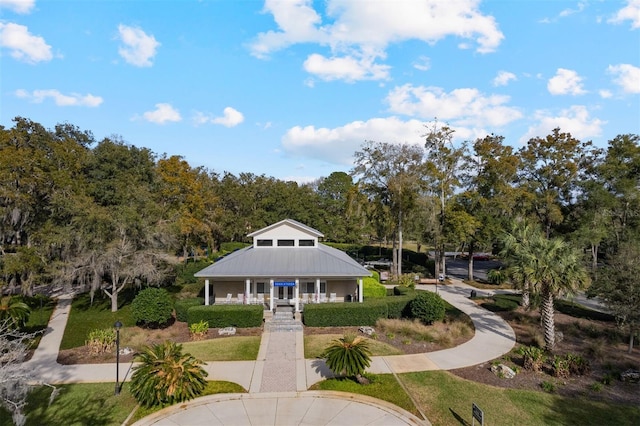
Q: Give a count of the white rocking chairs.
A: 8